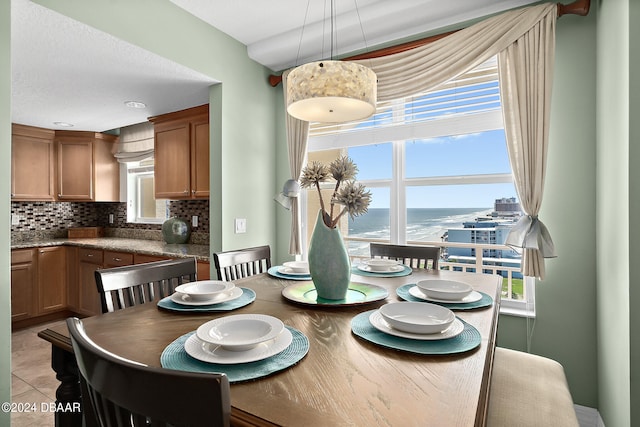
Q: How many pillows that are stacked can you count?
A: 0